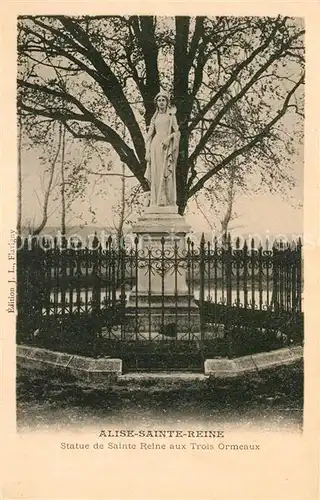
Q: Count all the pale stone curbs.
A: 2